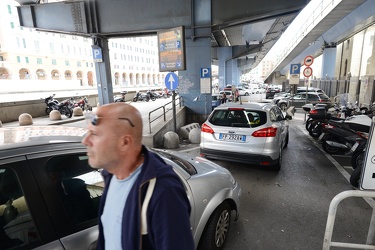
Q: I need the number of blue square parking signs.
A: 3